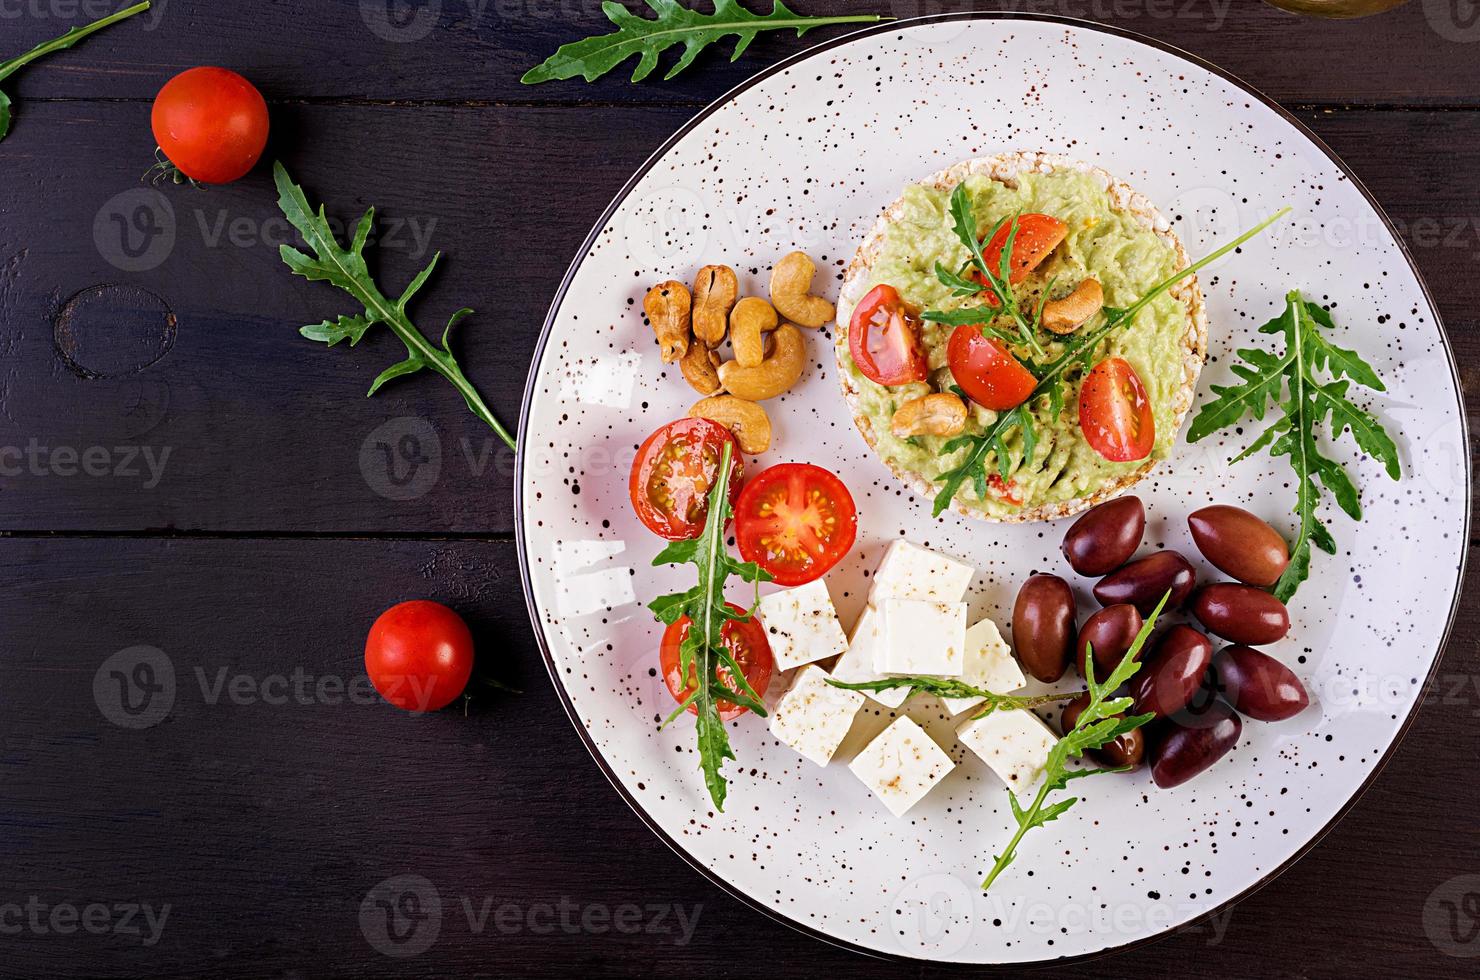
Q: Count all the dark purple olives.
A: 10